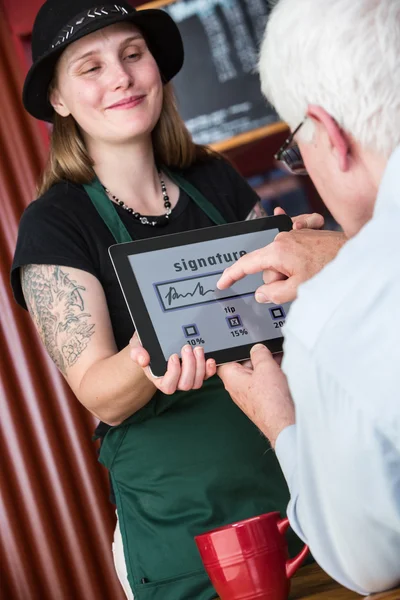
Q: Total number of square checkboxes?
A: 3